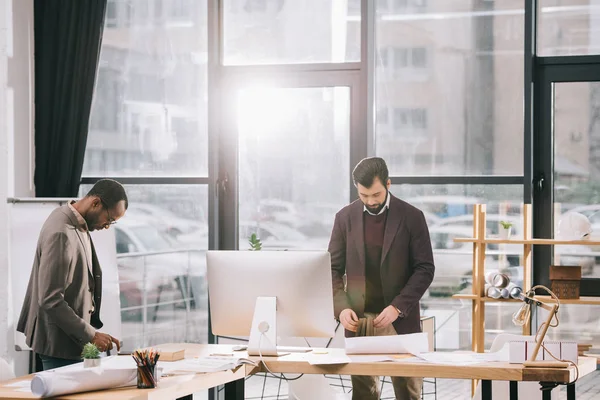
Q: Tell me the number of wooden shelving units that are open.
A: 1